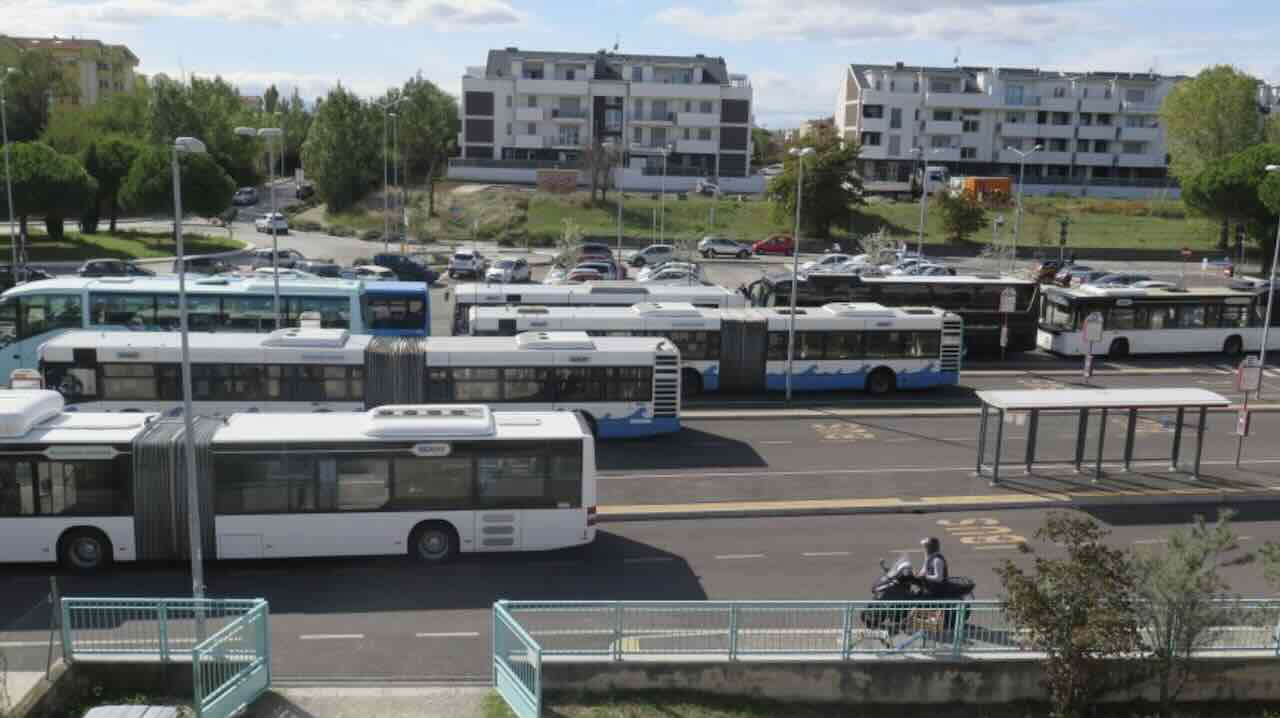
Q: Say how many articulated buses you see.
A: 3